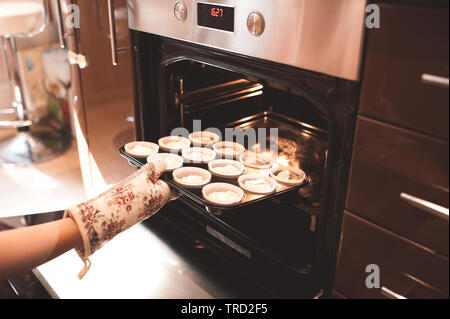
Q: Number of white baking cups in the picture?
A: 12